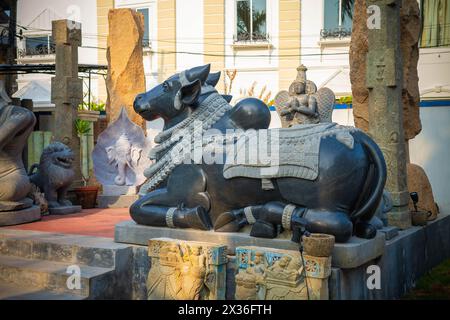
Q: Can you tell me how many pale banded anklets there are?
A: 3